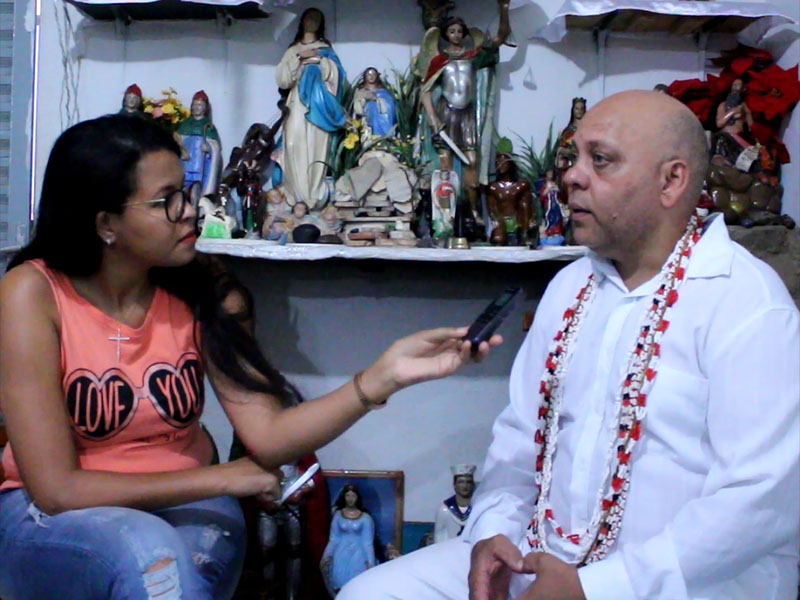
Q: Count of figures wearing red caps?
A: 2